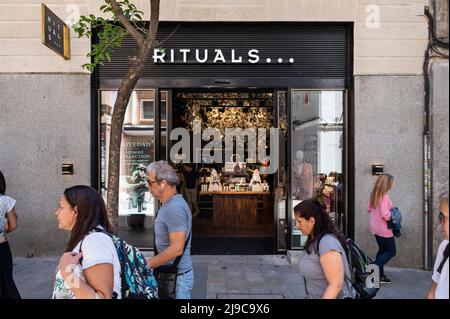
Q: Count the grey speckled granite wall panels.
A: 2